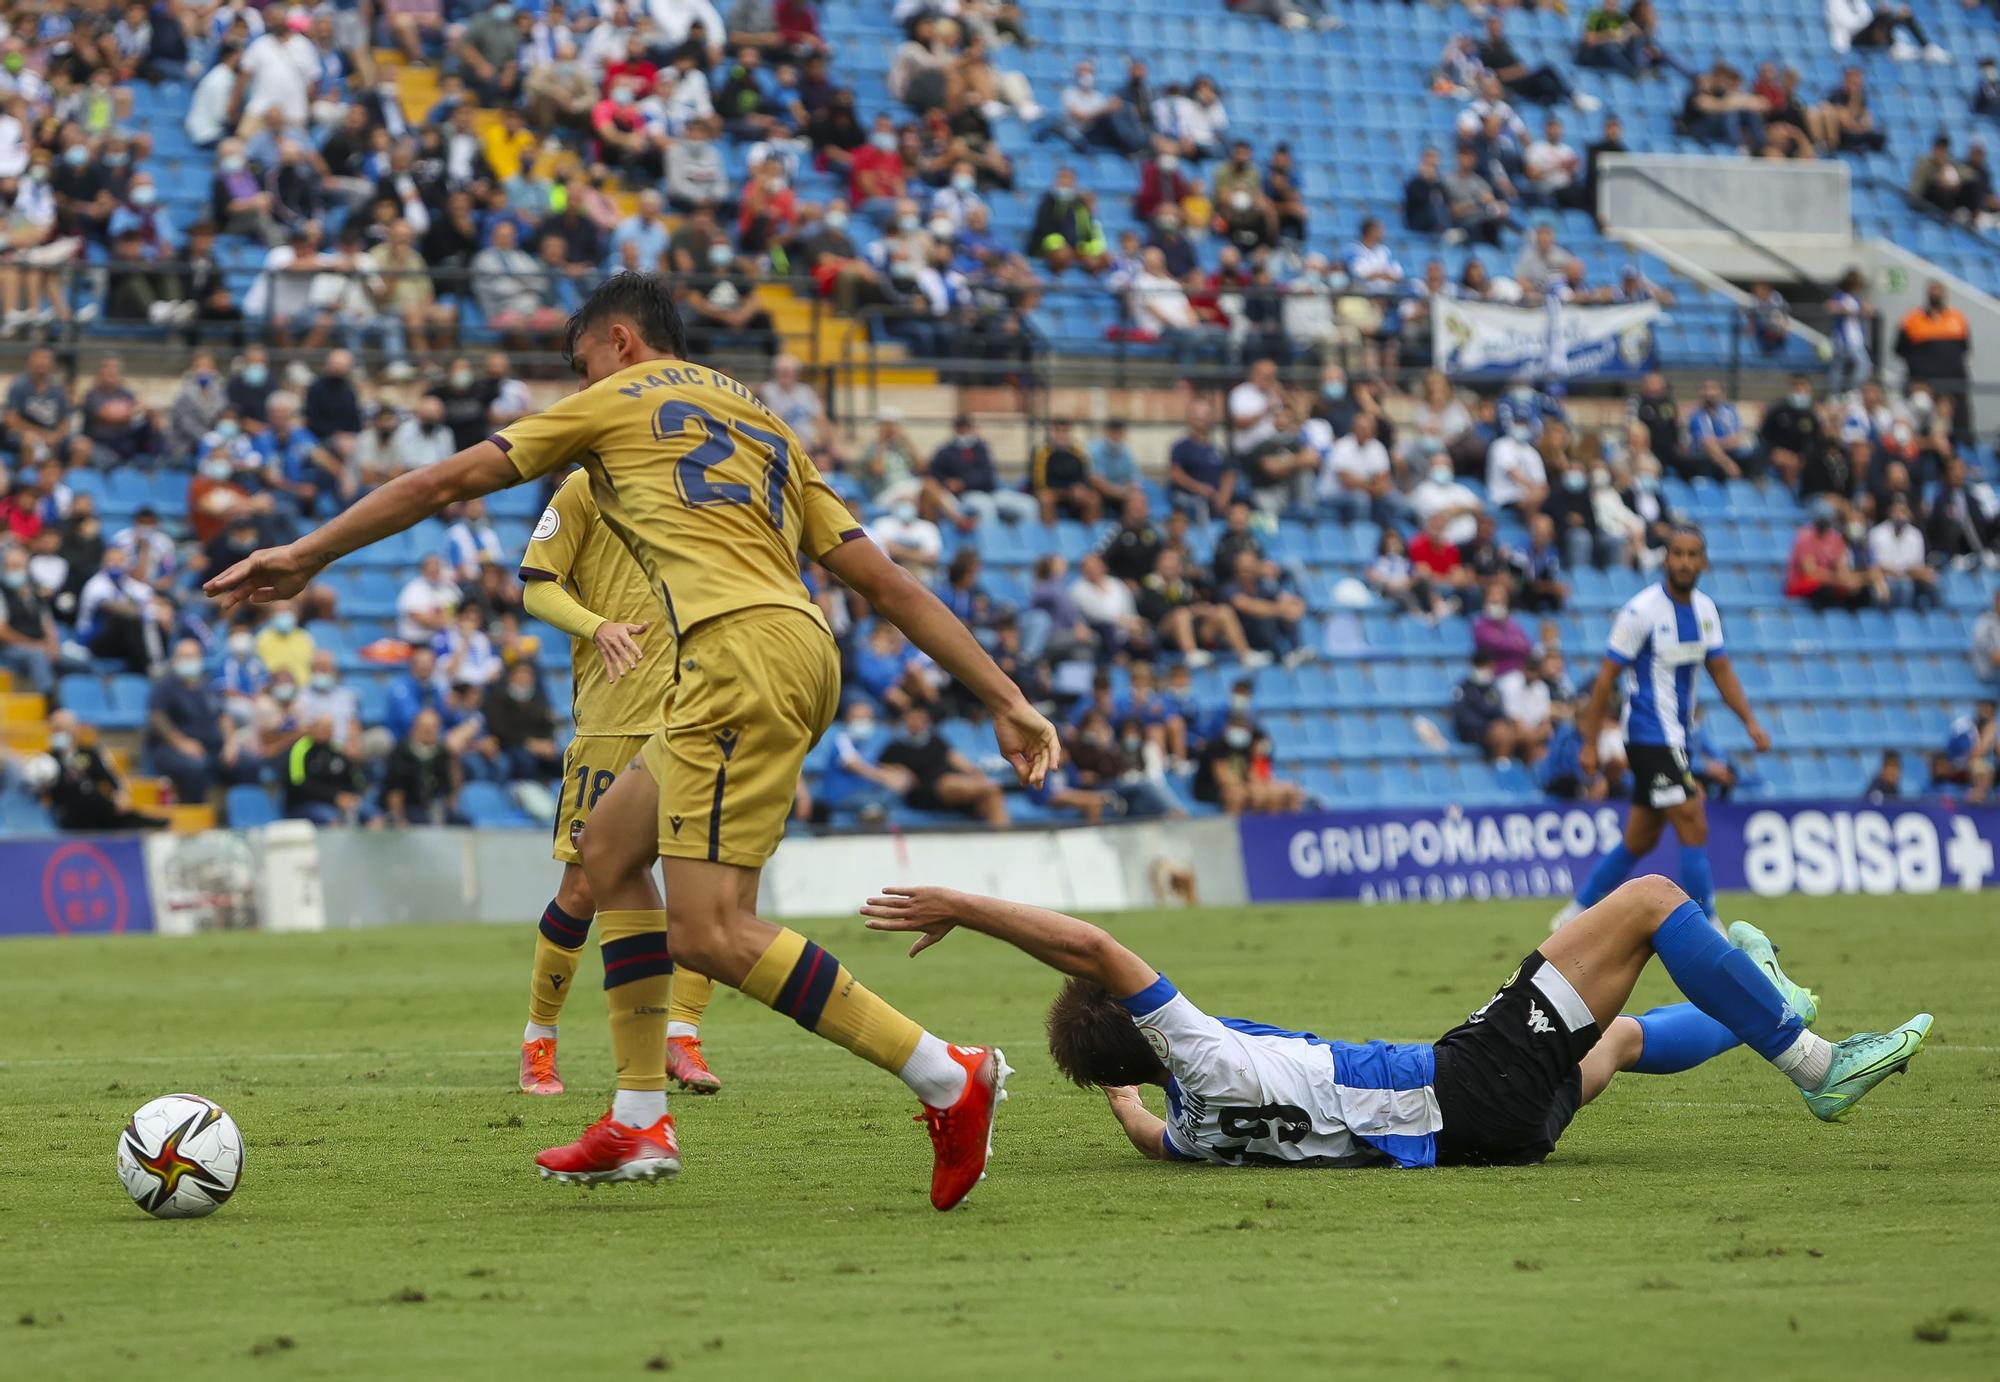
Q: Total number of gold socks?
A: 4